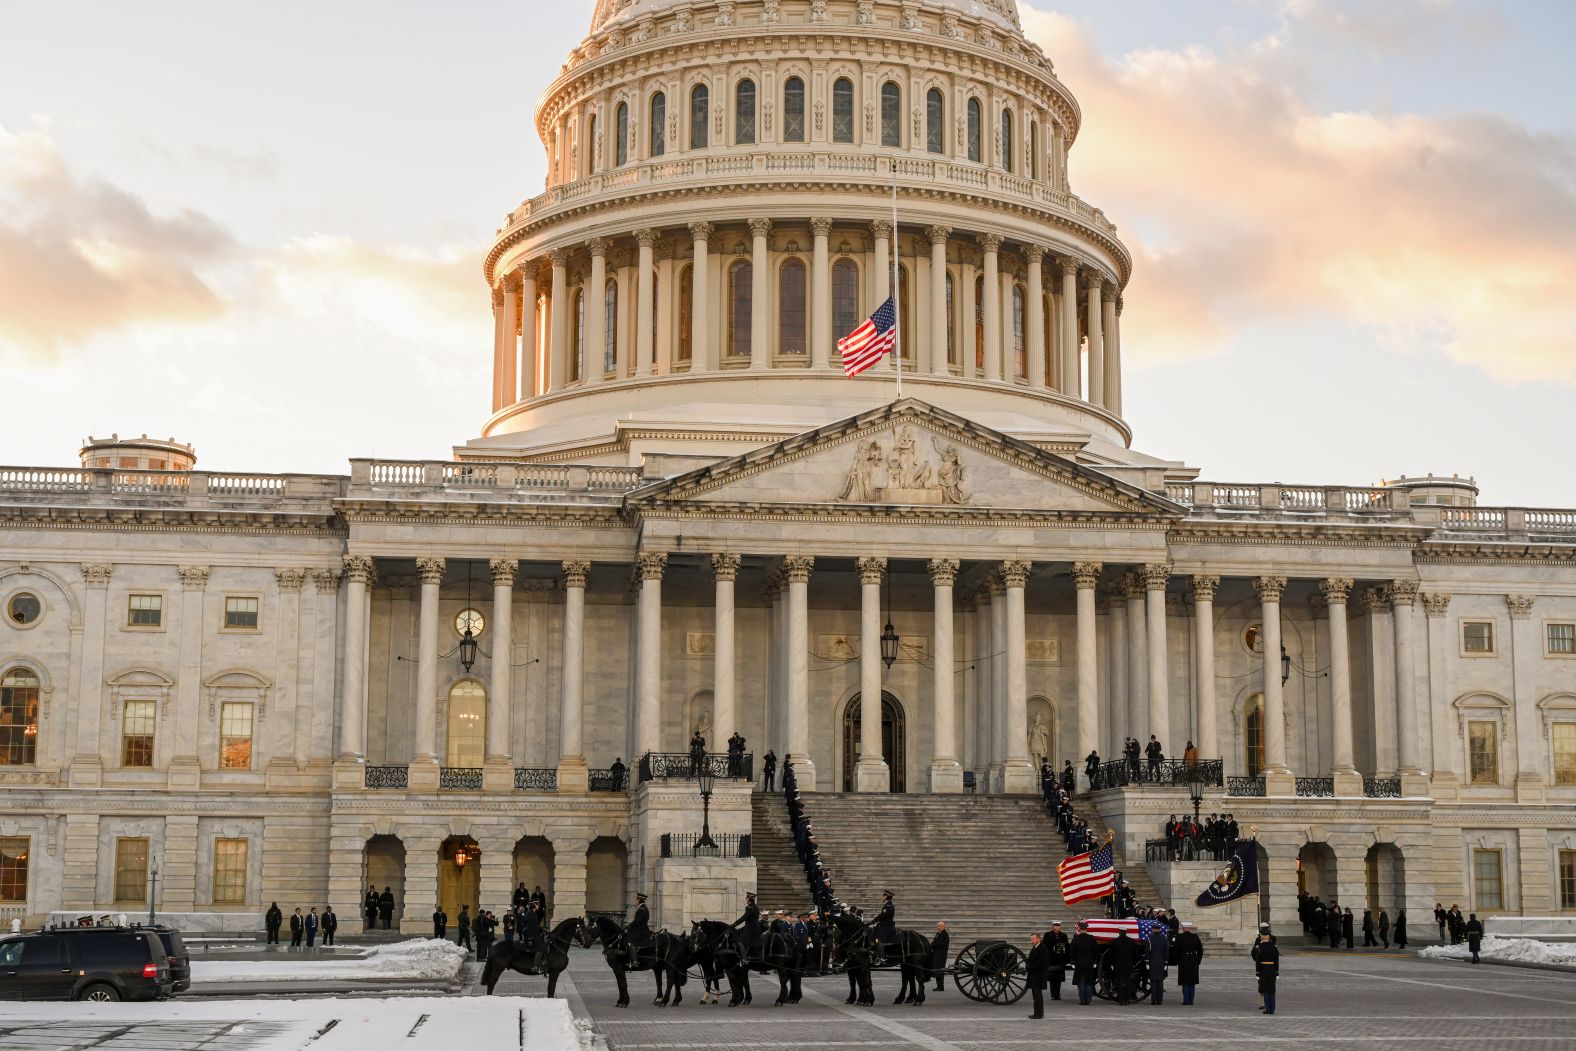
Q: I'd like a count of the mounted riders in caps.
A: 4